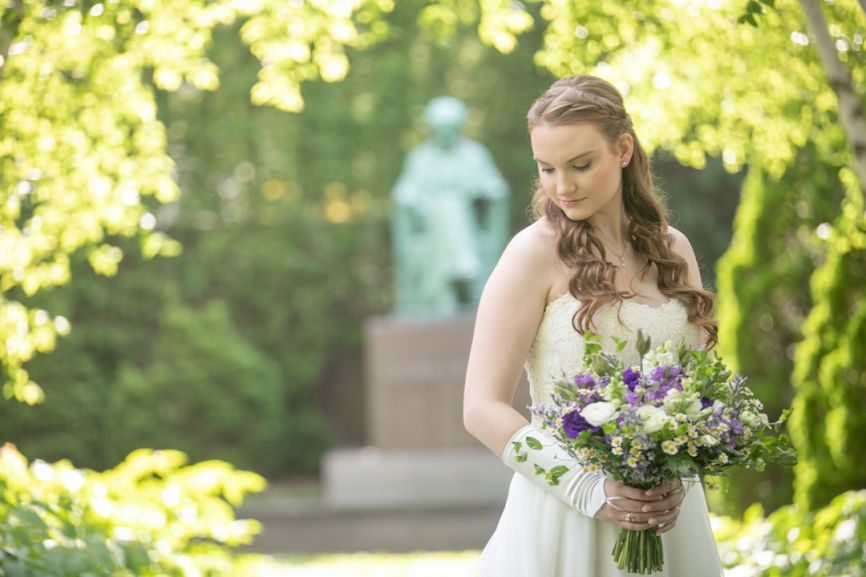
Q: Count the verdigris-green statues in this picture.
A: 1